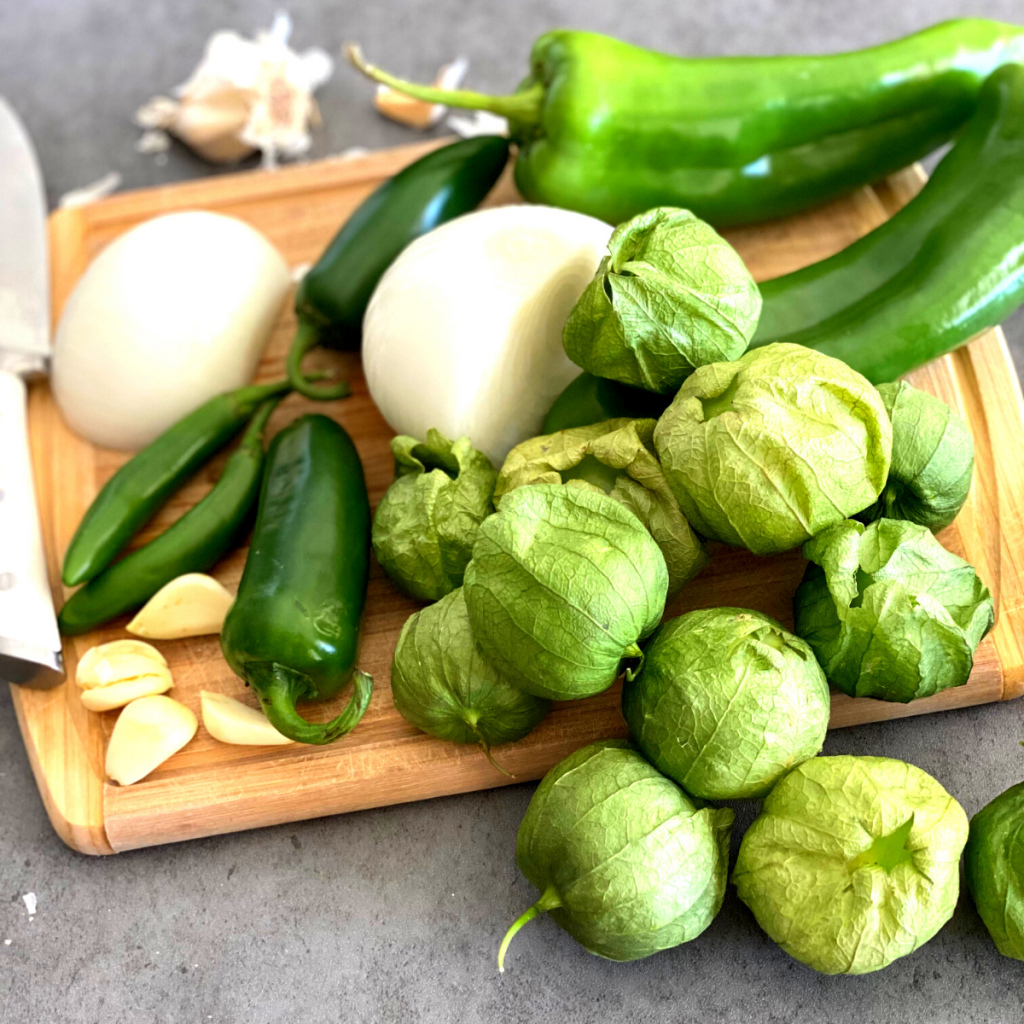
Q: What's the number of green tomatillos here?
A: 12